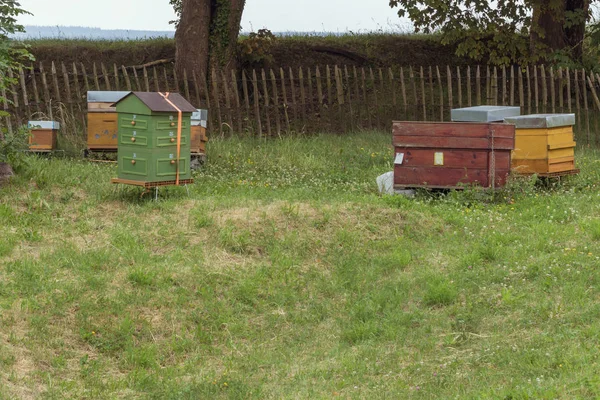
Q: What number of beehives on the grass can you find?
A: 7